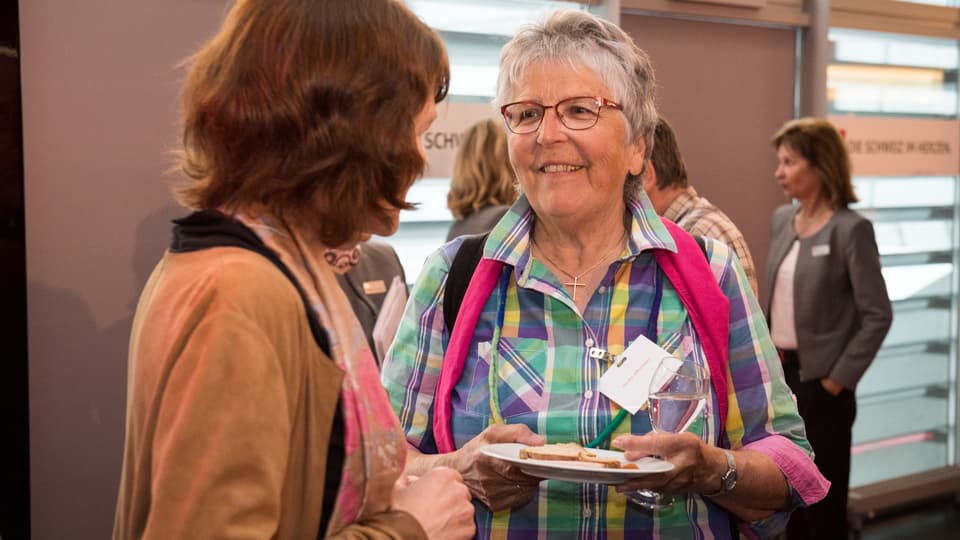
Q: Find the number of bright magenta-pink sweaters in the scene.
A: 1